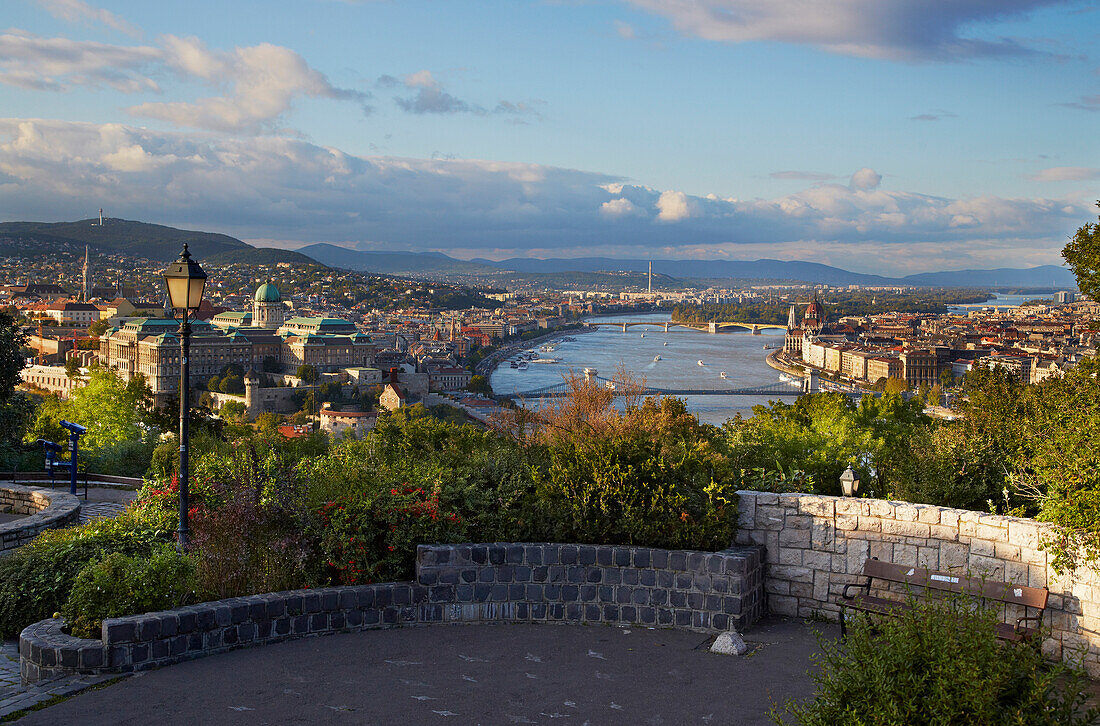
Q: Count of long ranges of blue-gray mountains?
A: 1